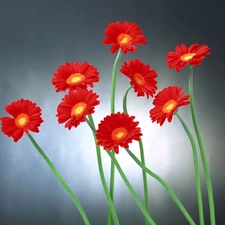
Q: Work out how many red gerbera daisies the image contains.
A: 8